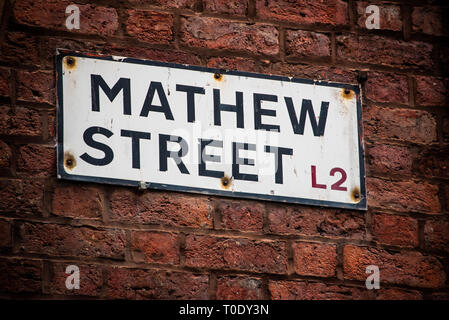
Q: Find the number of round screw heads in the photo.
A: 6